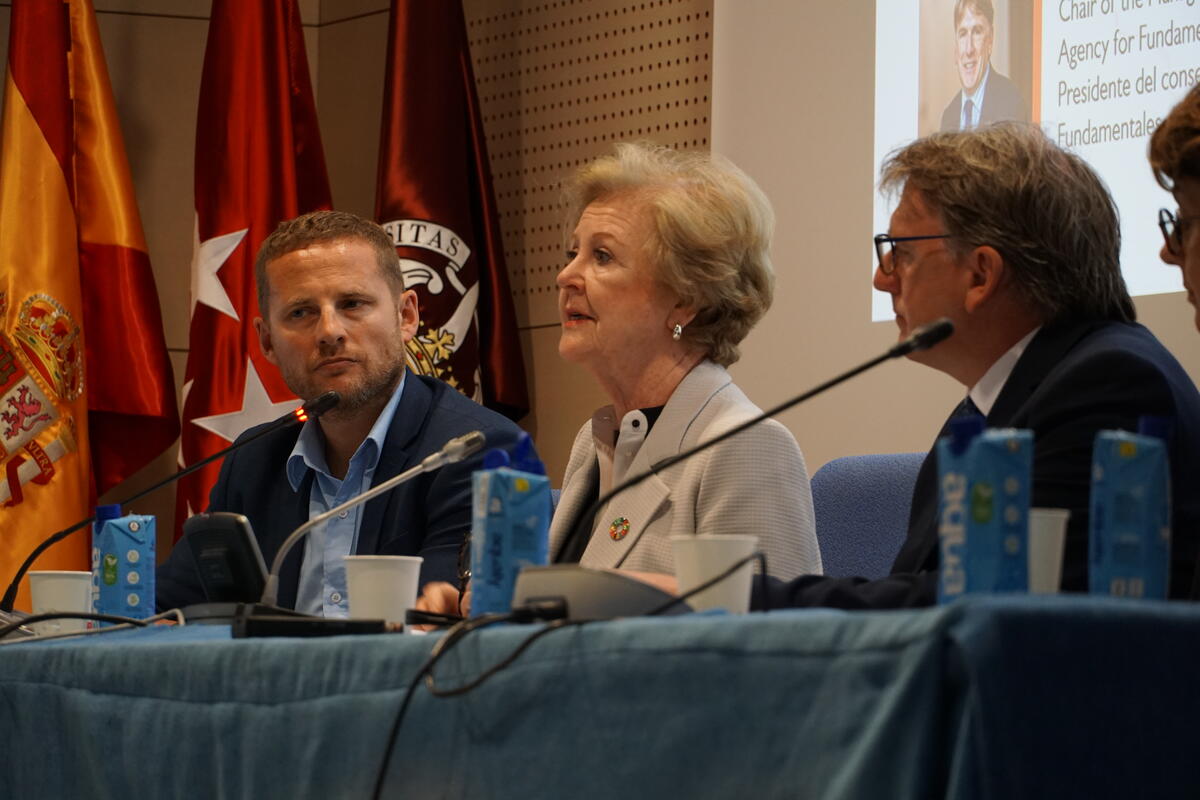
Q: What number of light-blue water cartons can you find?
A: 4